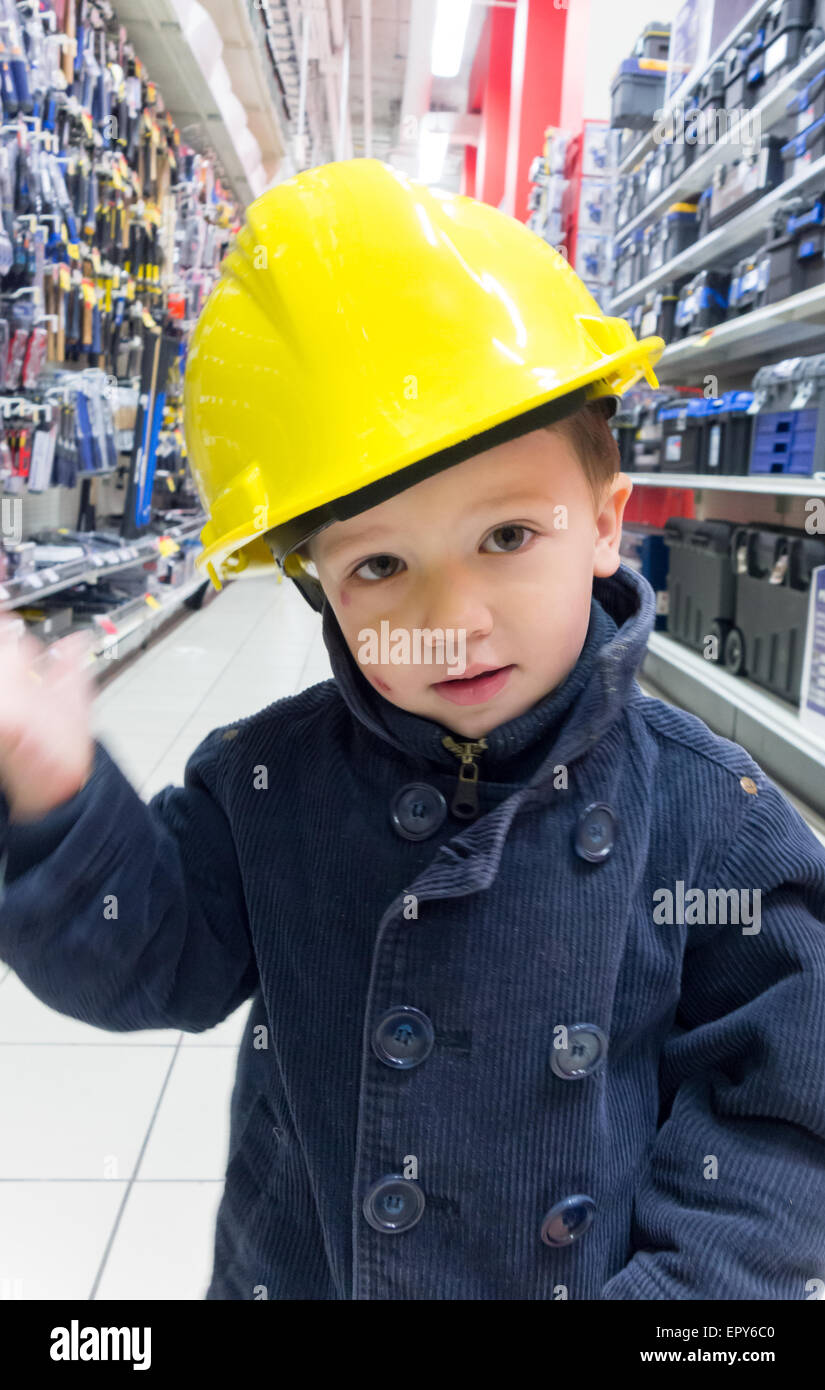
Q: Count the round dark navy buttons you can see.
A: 6